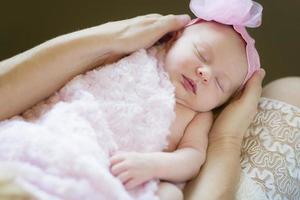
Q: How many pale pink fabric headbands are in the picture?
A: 1